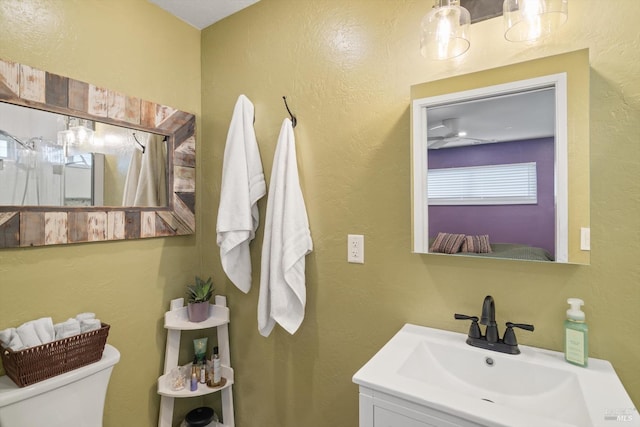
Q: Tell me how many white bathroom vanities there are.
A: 1